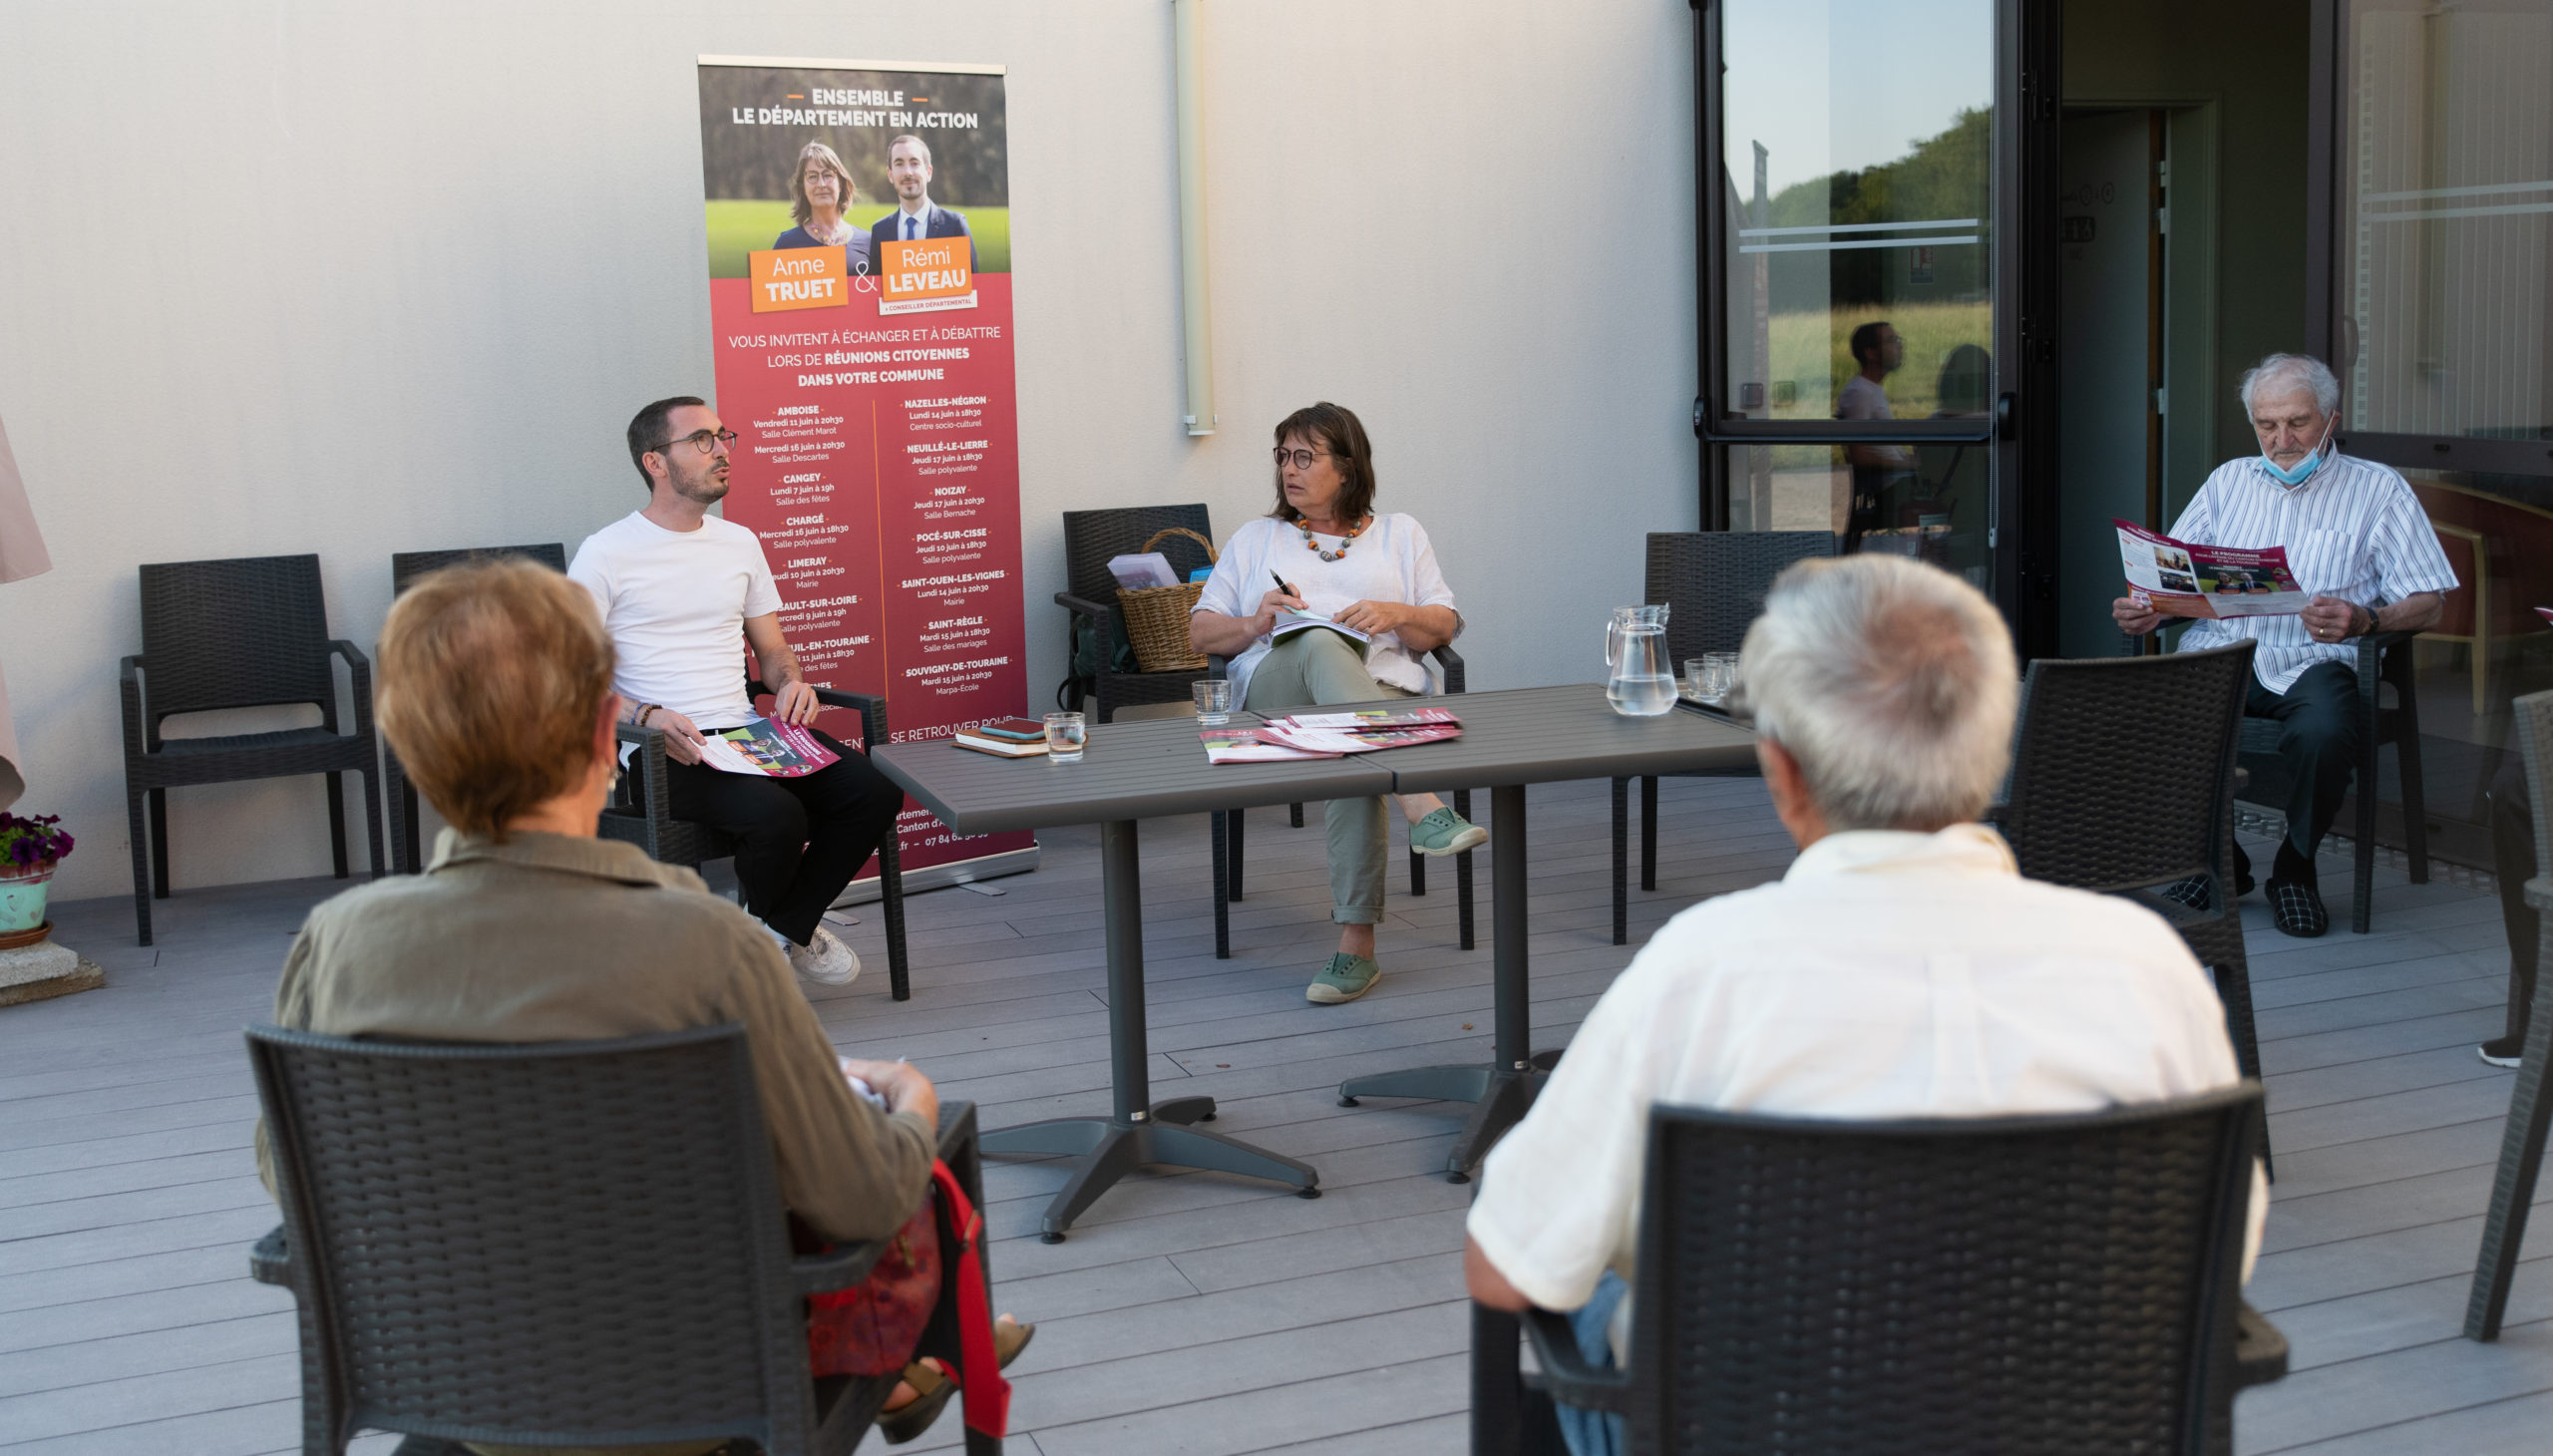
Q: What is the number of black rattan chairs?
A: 11